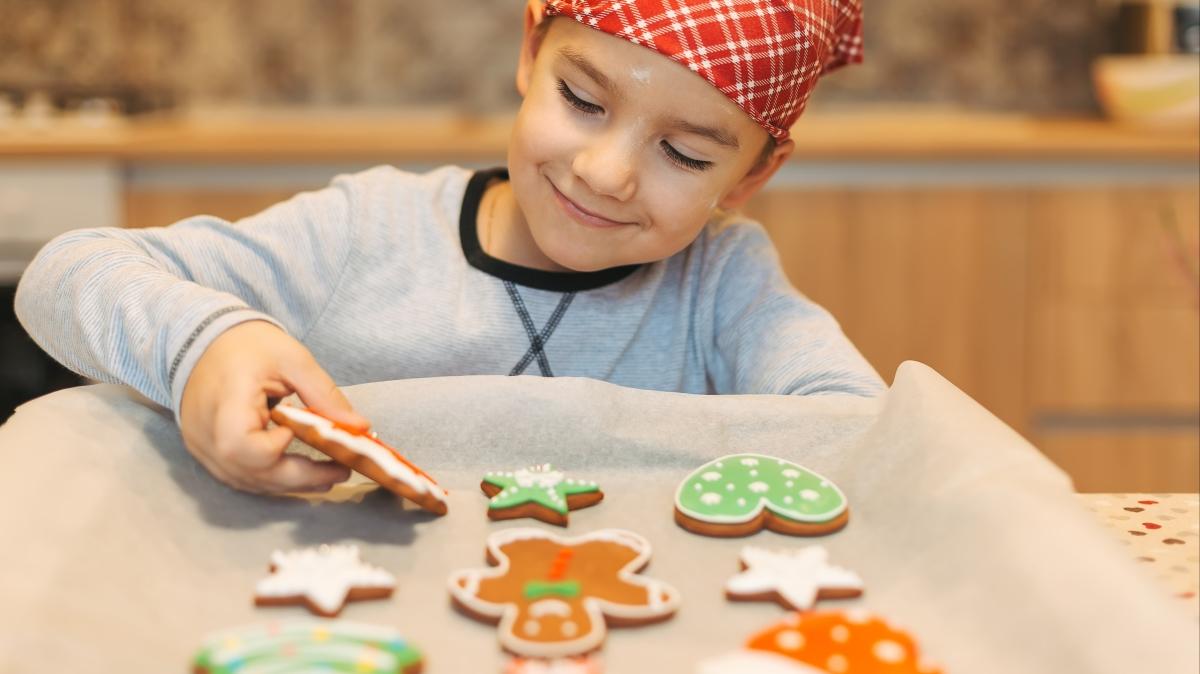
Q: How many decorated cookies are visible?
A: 9